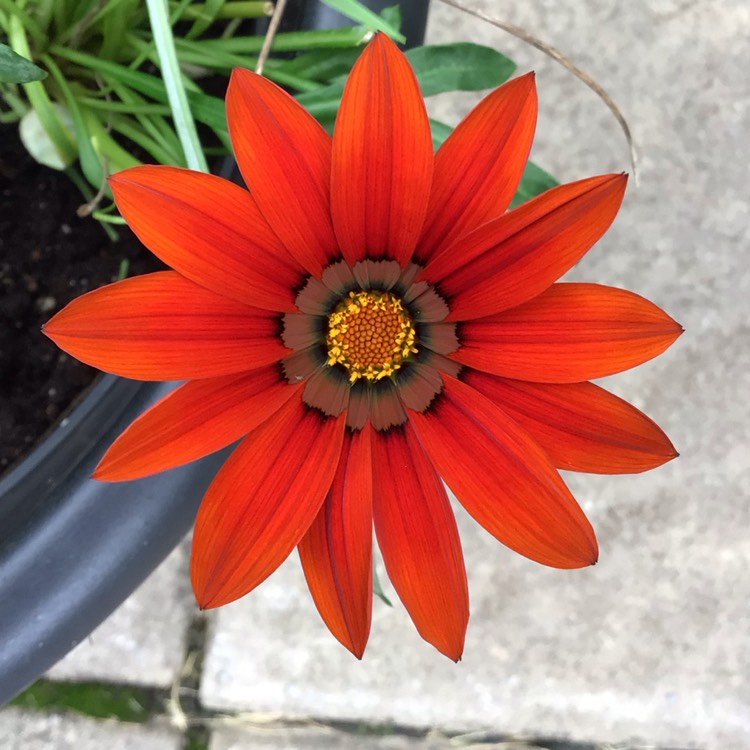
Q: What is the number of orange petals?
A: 13